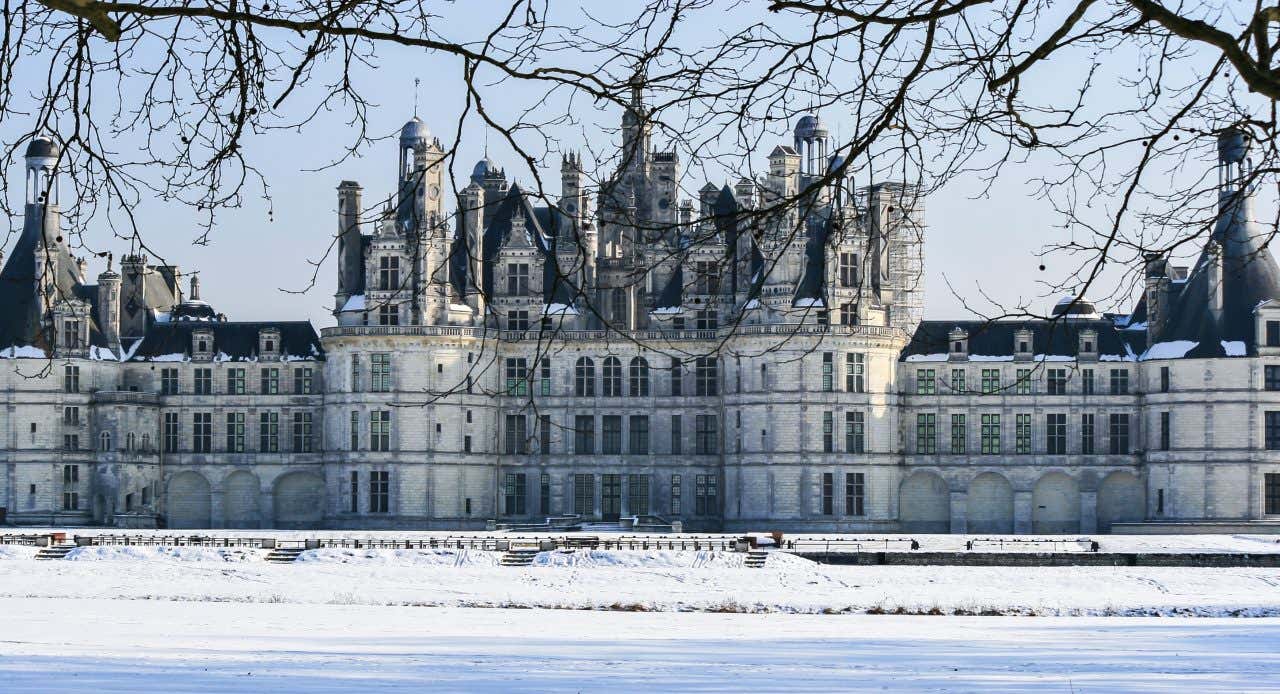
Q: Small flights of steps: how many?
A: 4